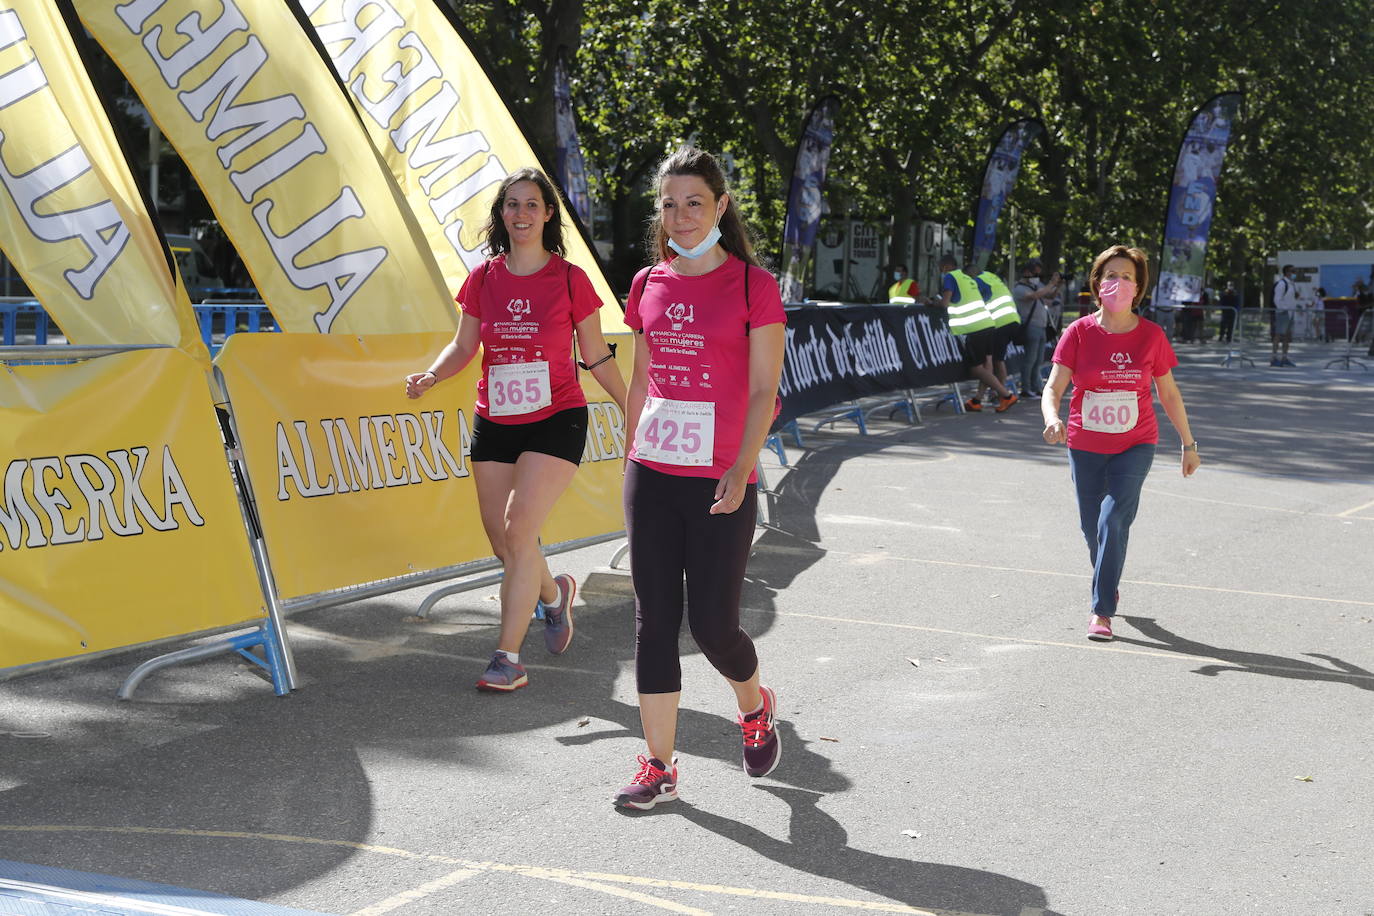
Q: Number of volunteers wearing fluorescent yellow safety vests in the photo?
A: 3